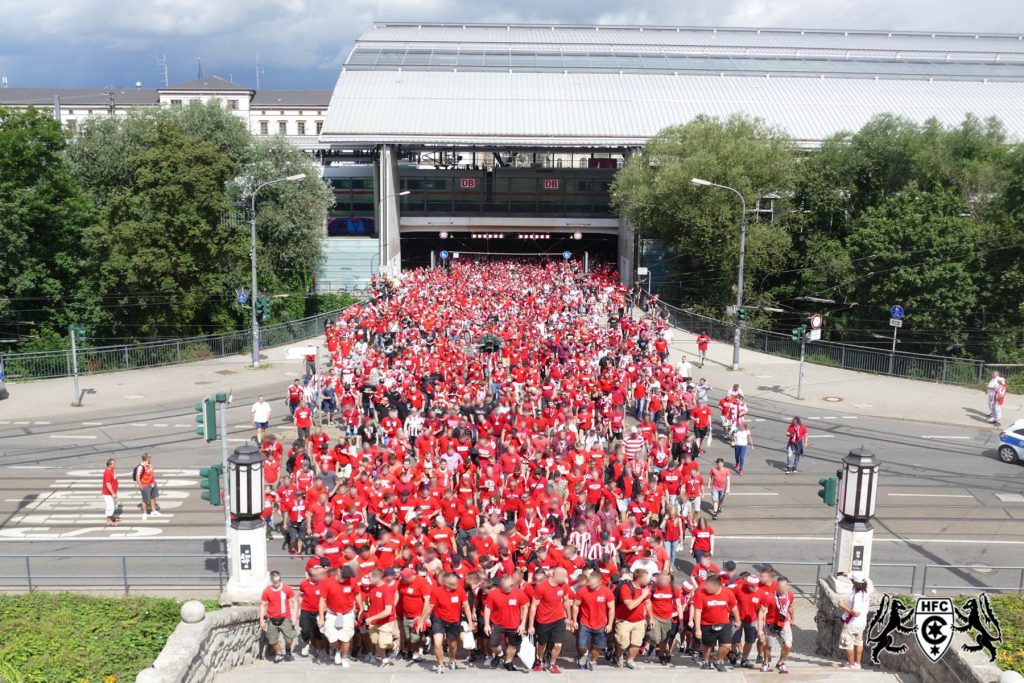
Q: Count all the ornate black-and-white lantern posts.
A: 2